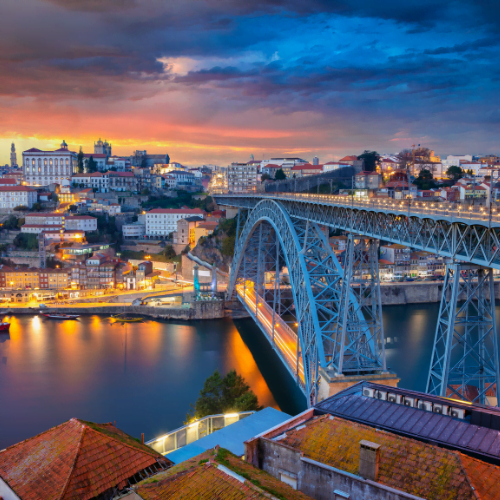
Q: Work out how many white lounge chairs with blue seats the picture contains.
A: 0